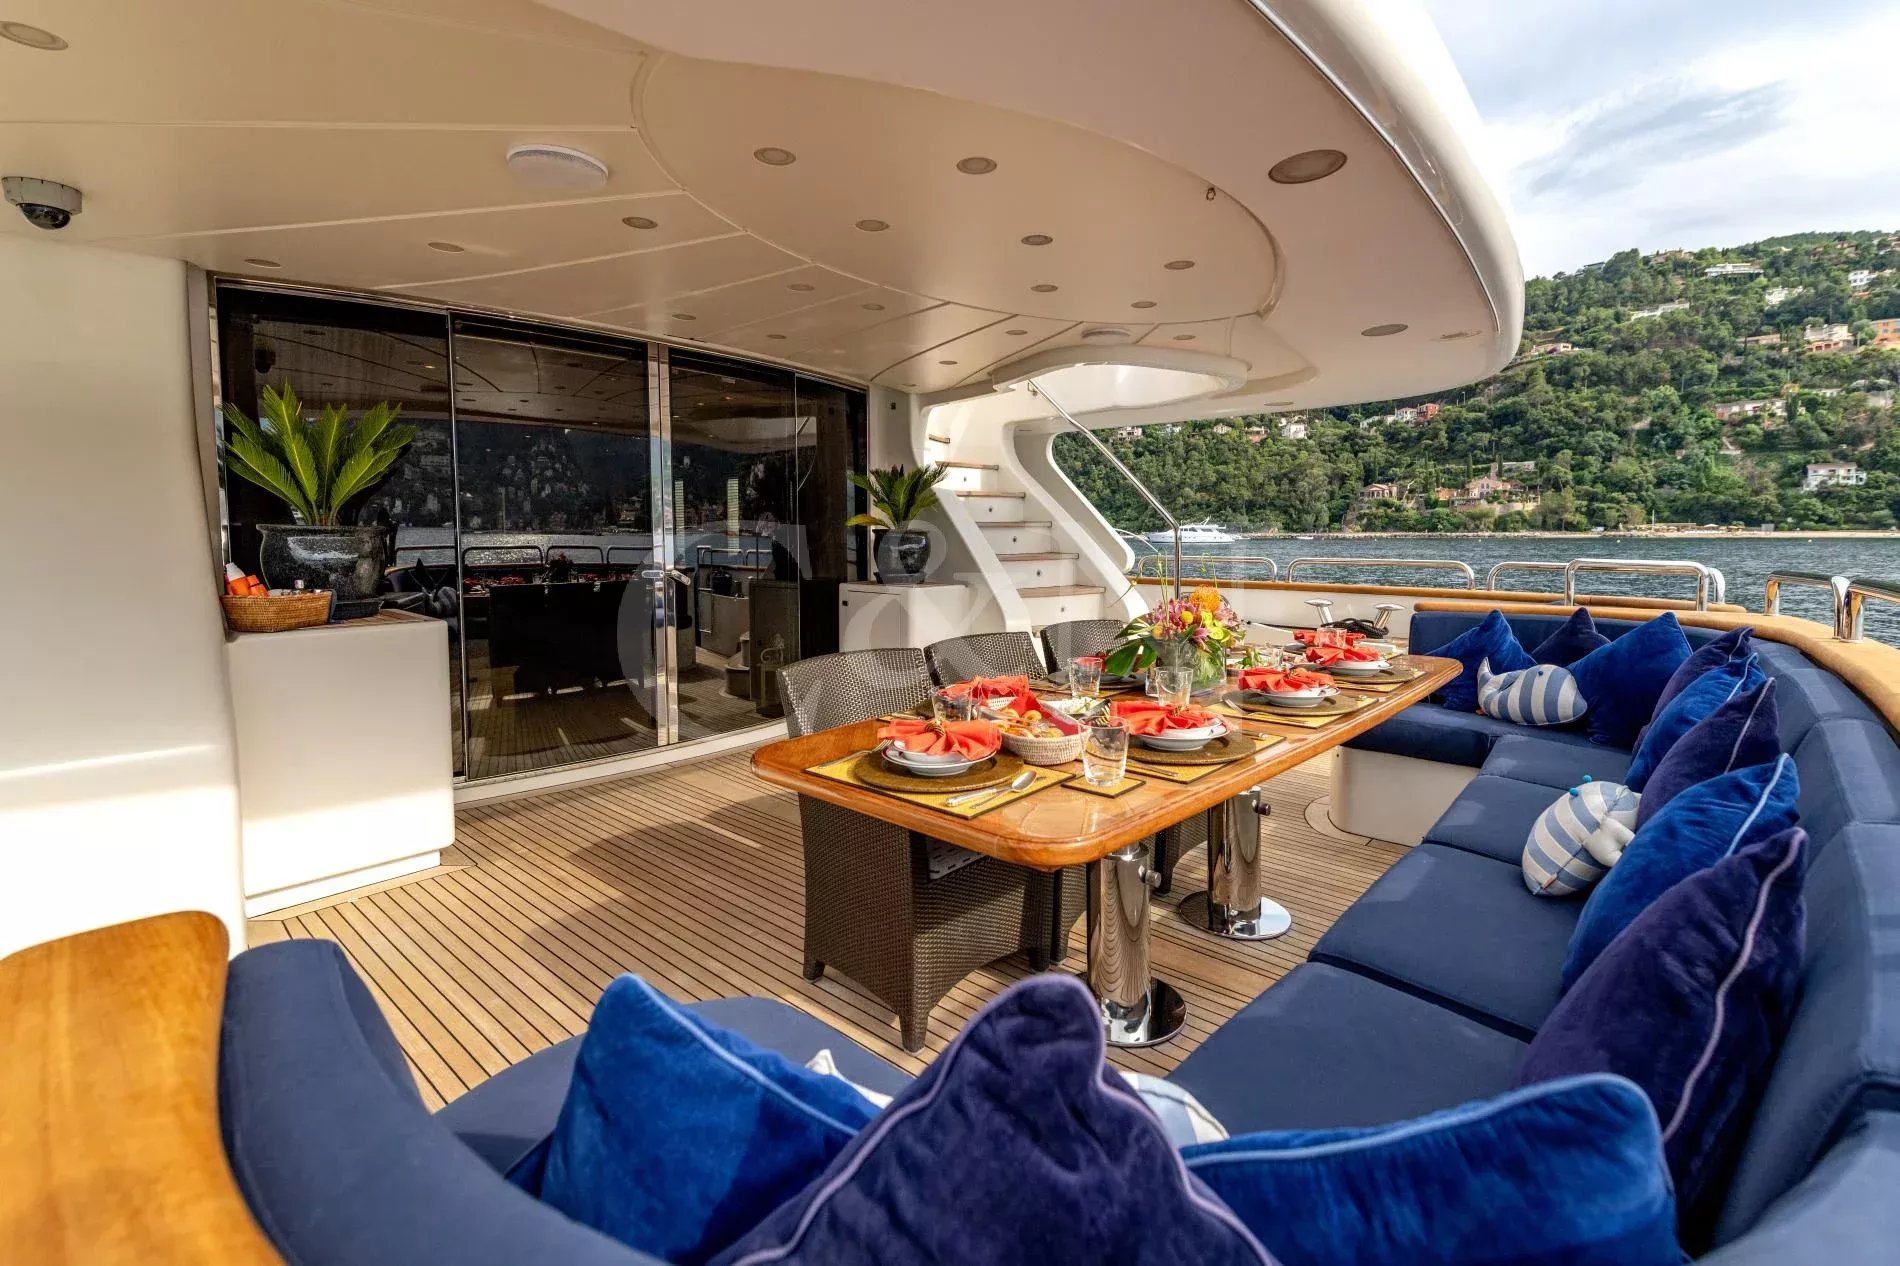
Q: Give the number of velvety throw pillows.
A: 11